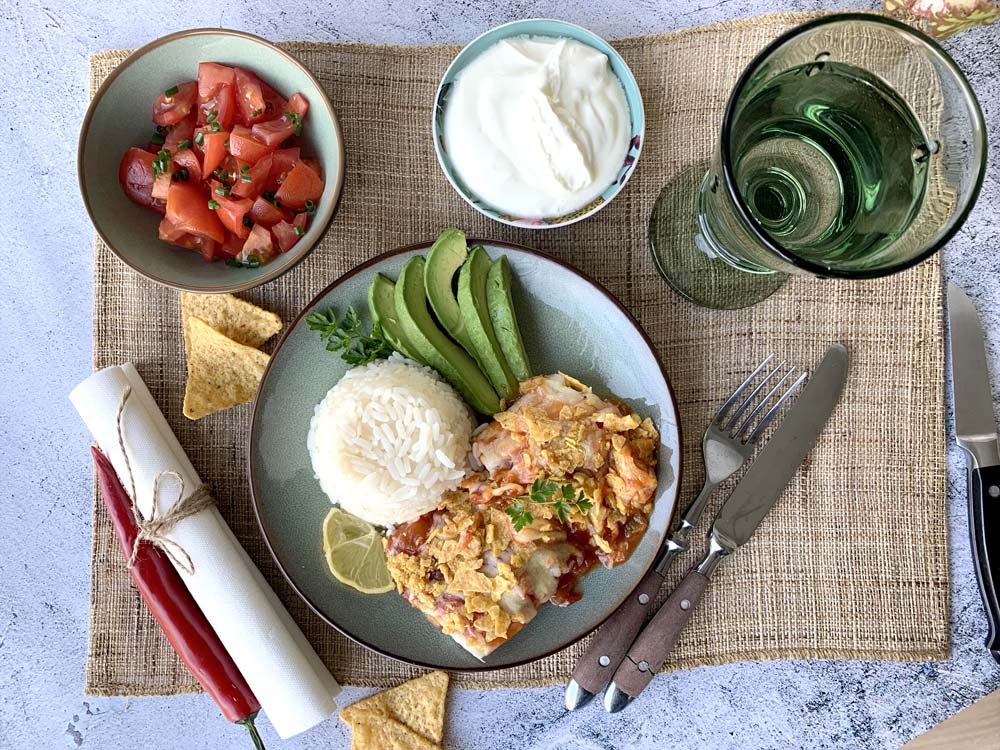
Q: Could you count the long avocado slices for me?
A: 5